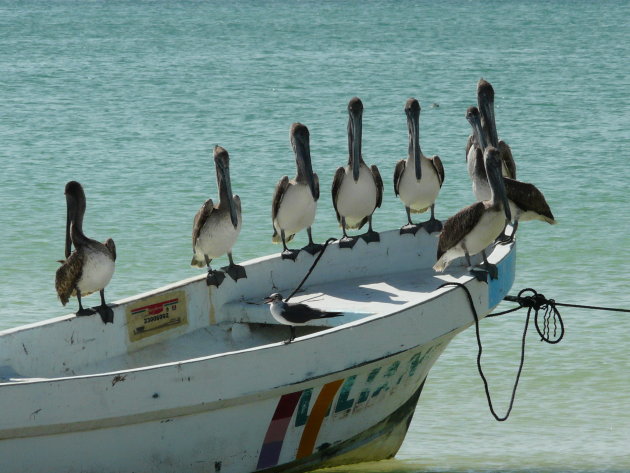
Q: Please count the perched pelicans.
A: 8